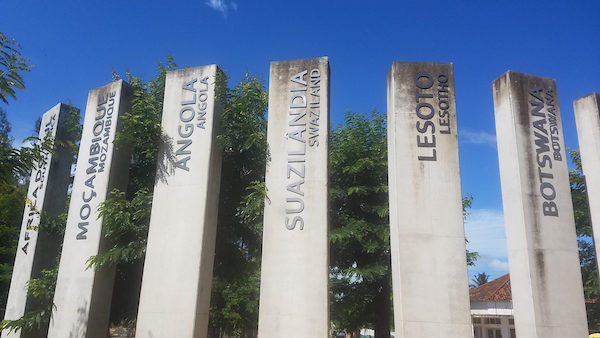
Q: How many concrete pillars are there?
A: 7